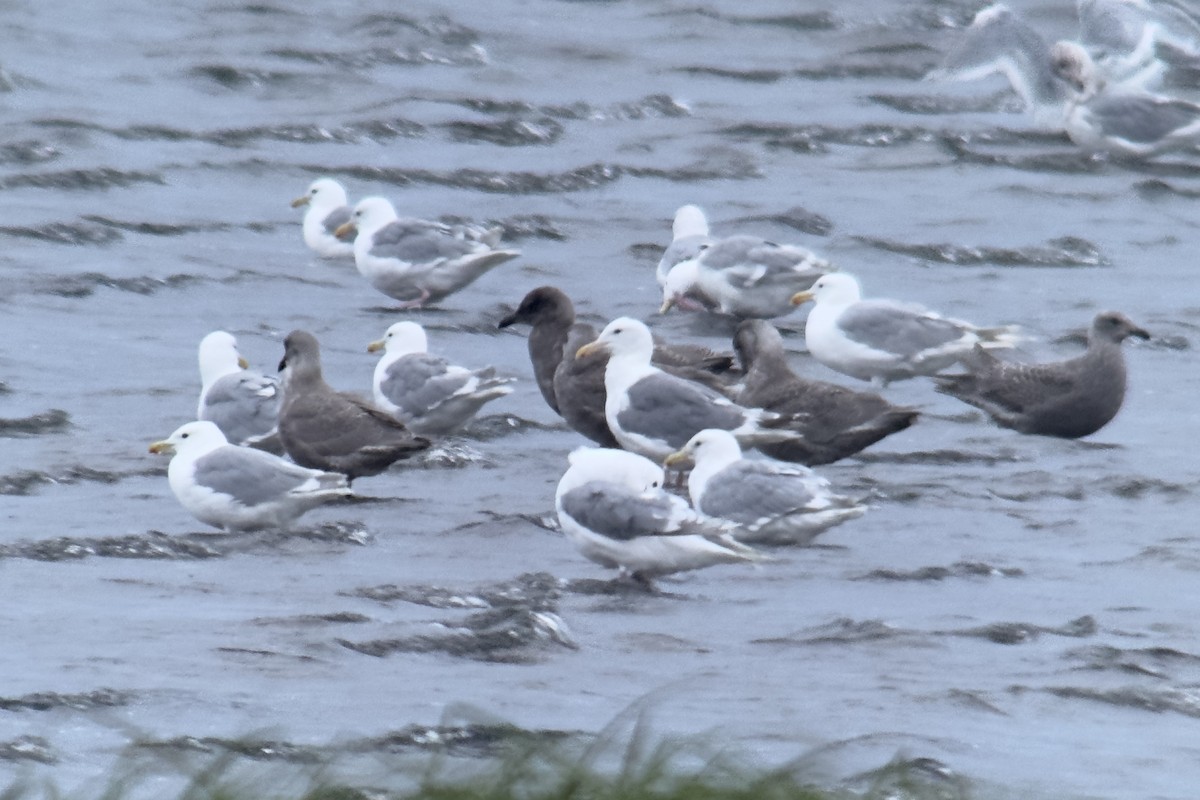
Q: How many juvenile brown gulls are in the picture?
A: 5